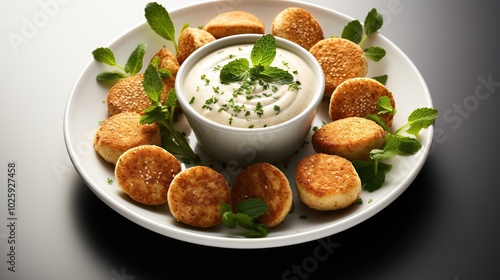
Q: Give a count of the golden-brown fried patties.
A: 13